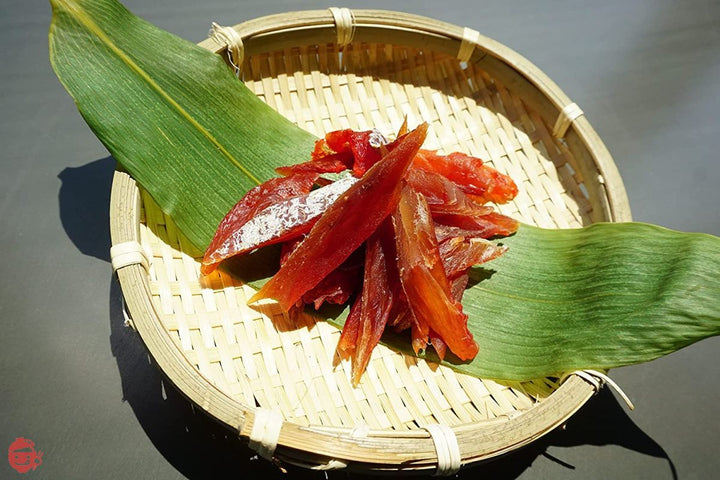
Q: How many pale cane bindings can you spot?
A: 8